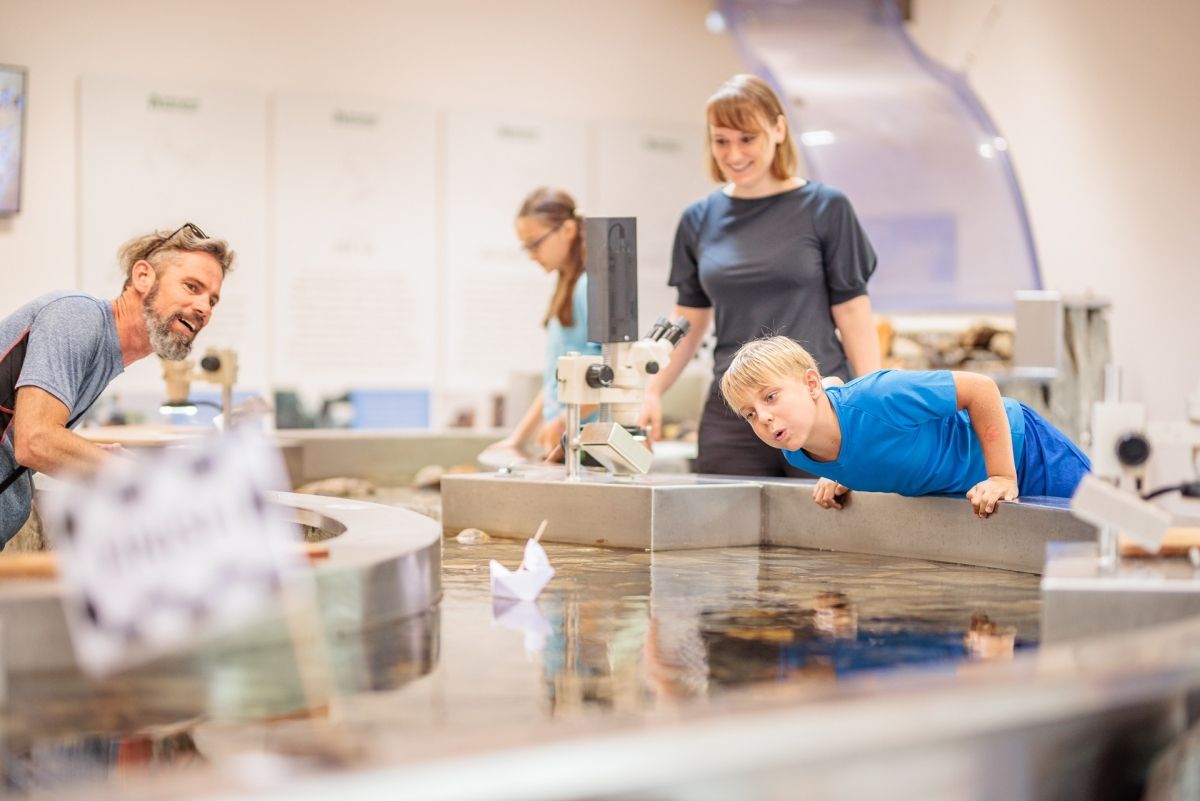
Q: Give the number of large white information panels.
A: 4